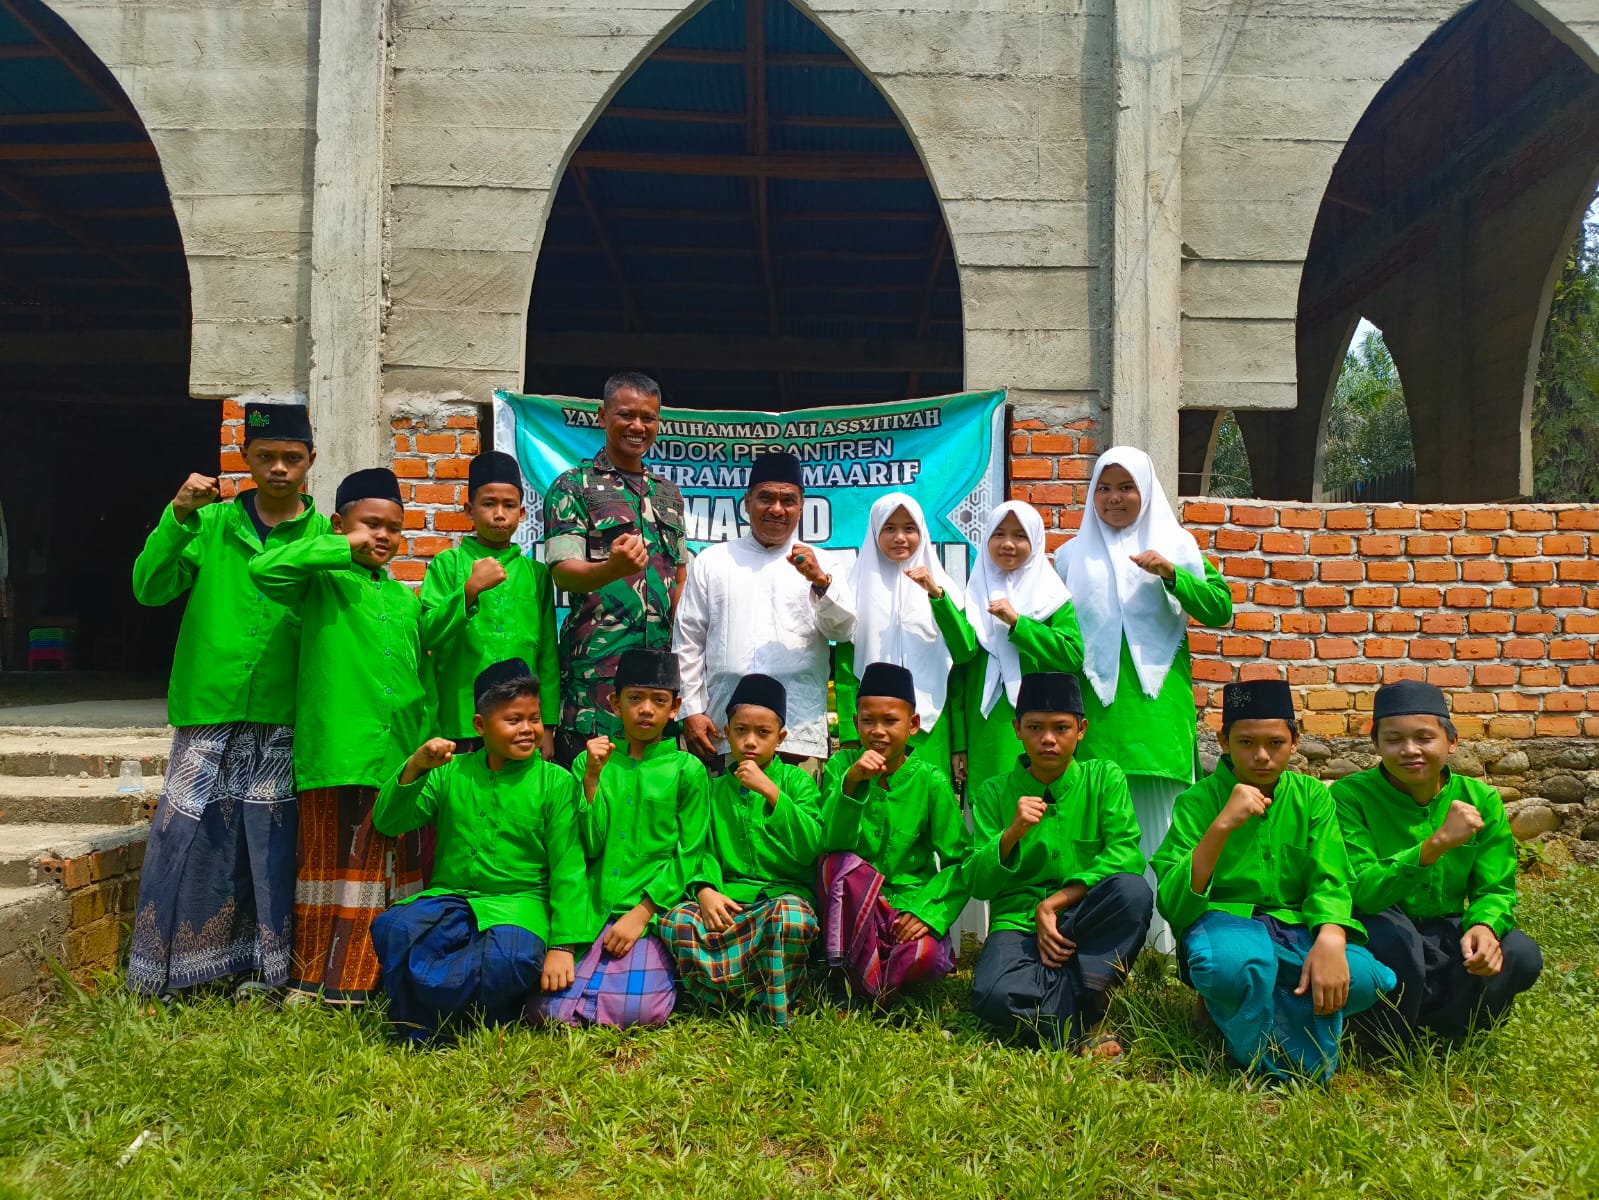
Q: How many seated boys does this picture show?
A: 7